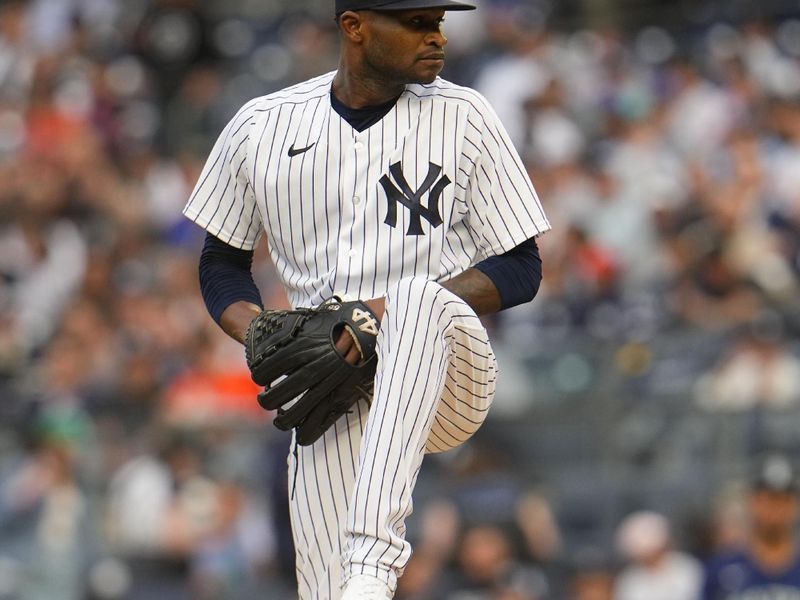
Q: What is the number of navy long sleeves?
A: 2